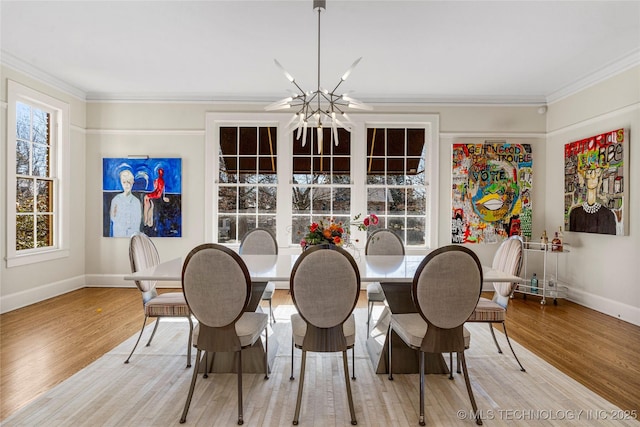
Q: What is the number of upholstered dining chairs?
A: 7